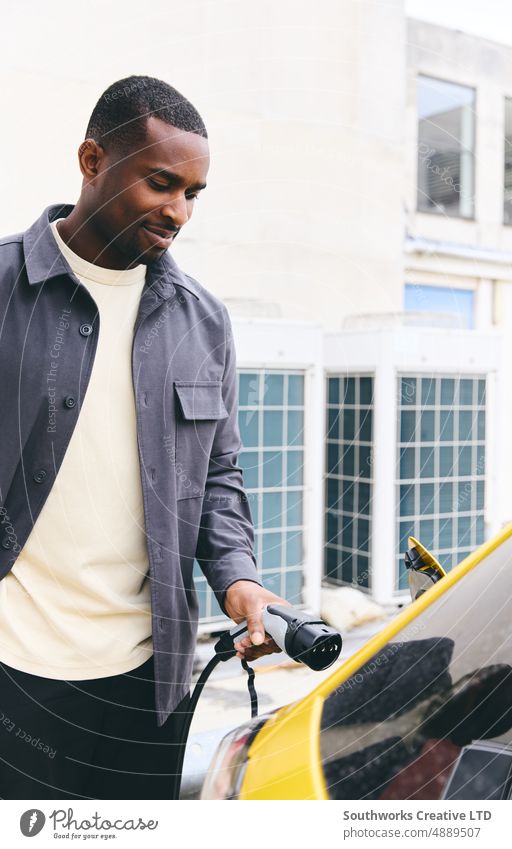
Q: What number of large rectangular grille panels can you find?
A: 3